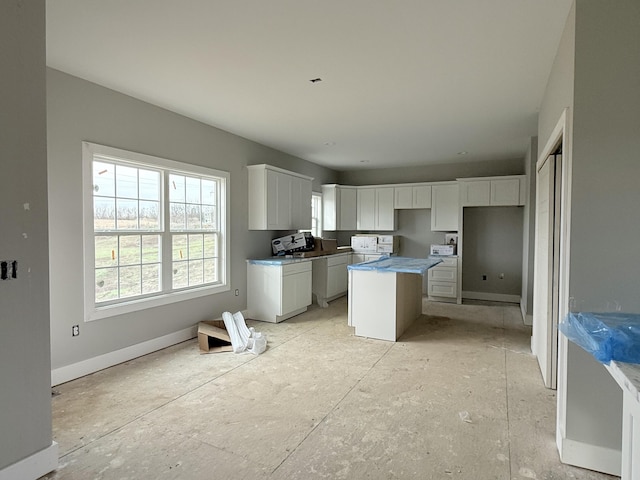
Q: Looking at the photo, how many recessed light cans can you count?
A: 3